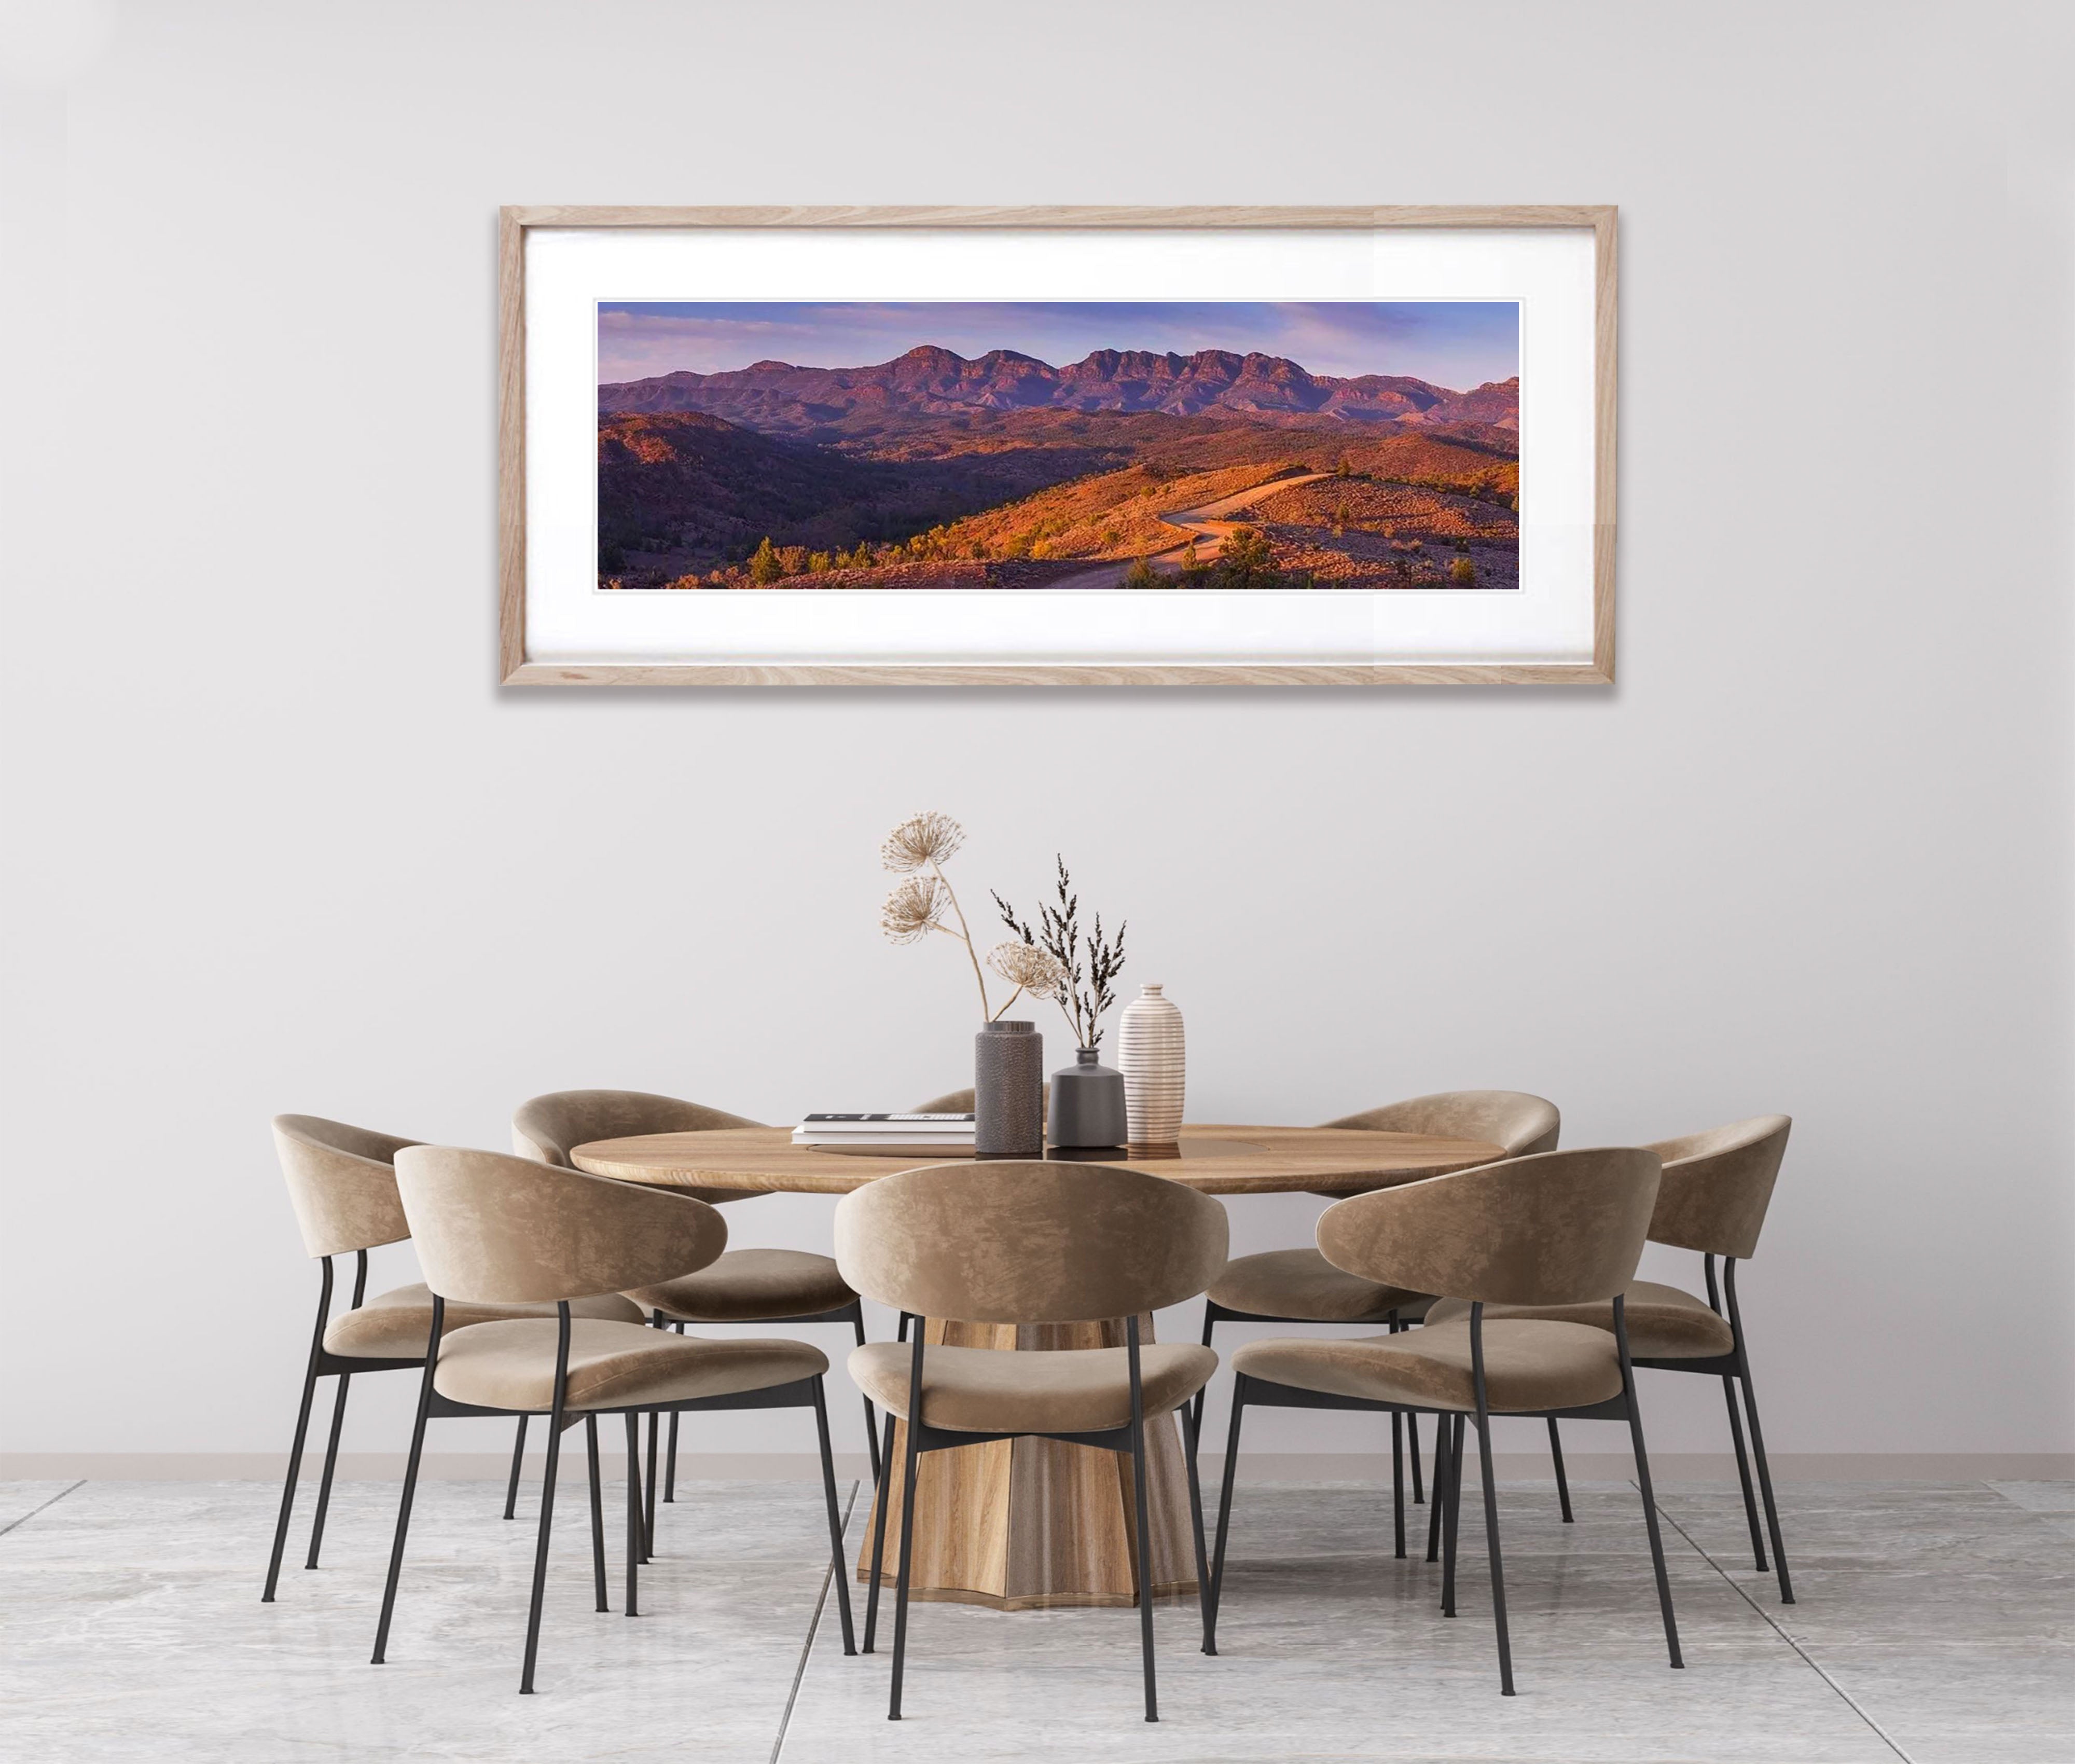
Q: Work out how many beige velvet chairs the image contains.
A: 8